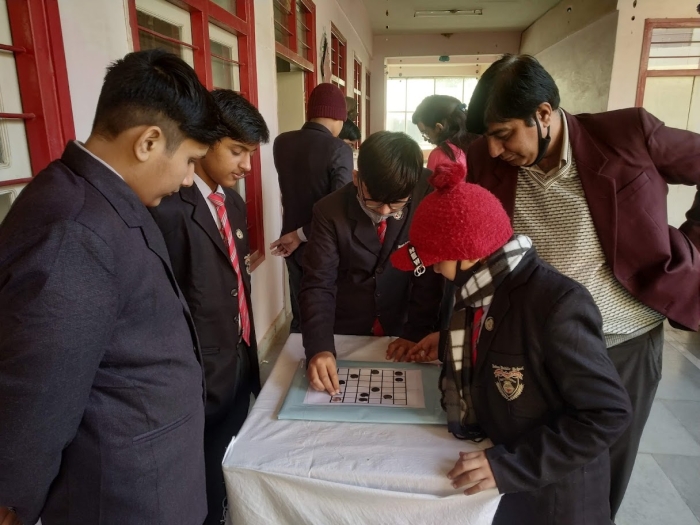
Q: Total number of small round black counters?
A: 9